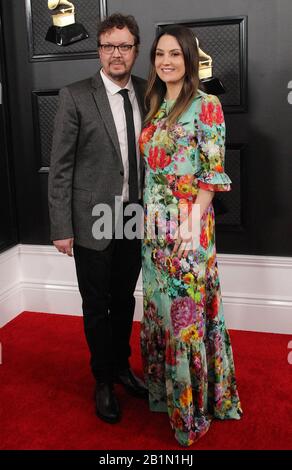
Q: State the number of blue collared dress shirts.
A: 0